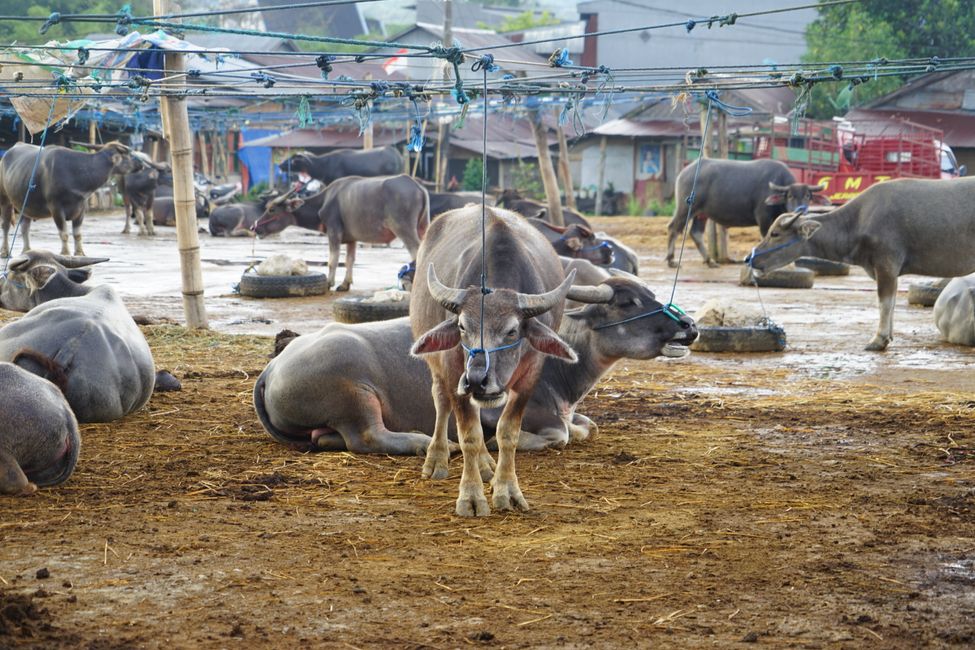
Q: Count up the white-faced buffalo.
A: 0